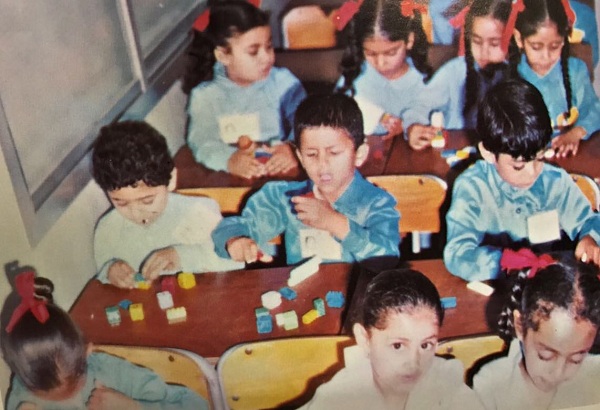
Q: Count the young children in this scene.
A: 10